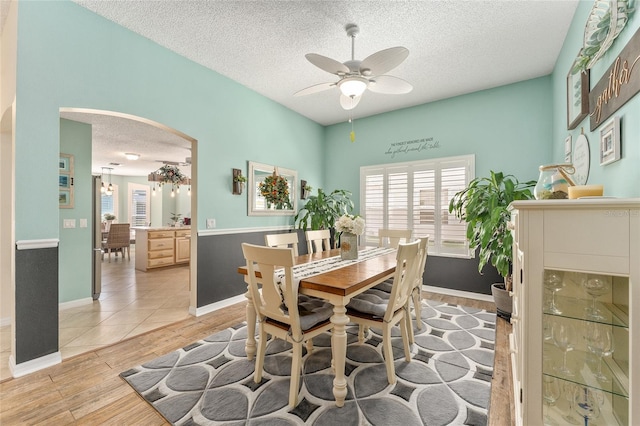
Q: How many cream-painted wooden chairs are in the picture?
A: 6